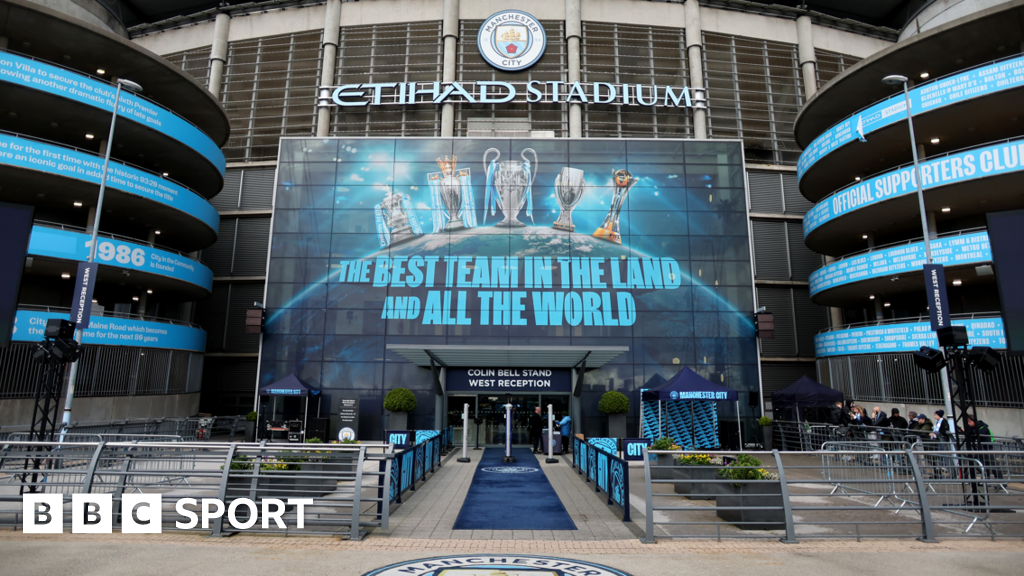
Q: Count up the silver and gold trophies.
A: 5